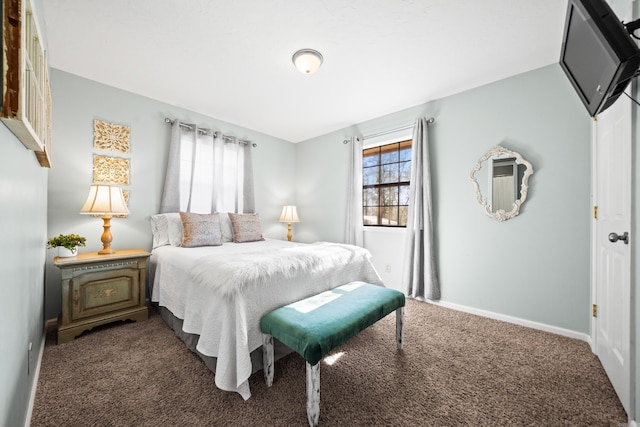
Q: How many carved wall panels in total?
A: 3